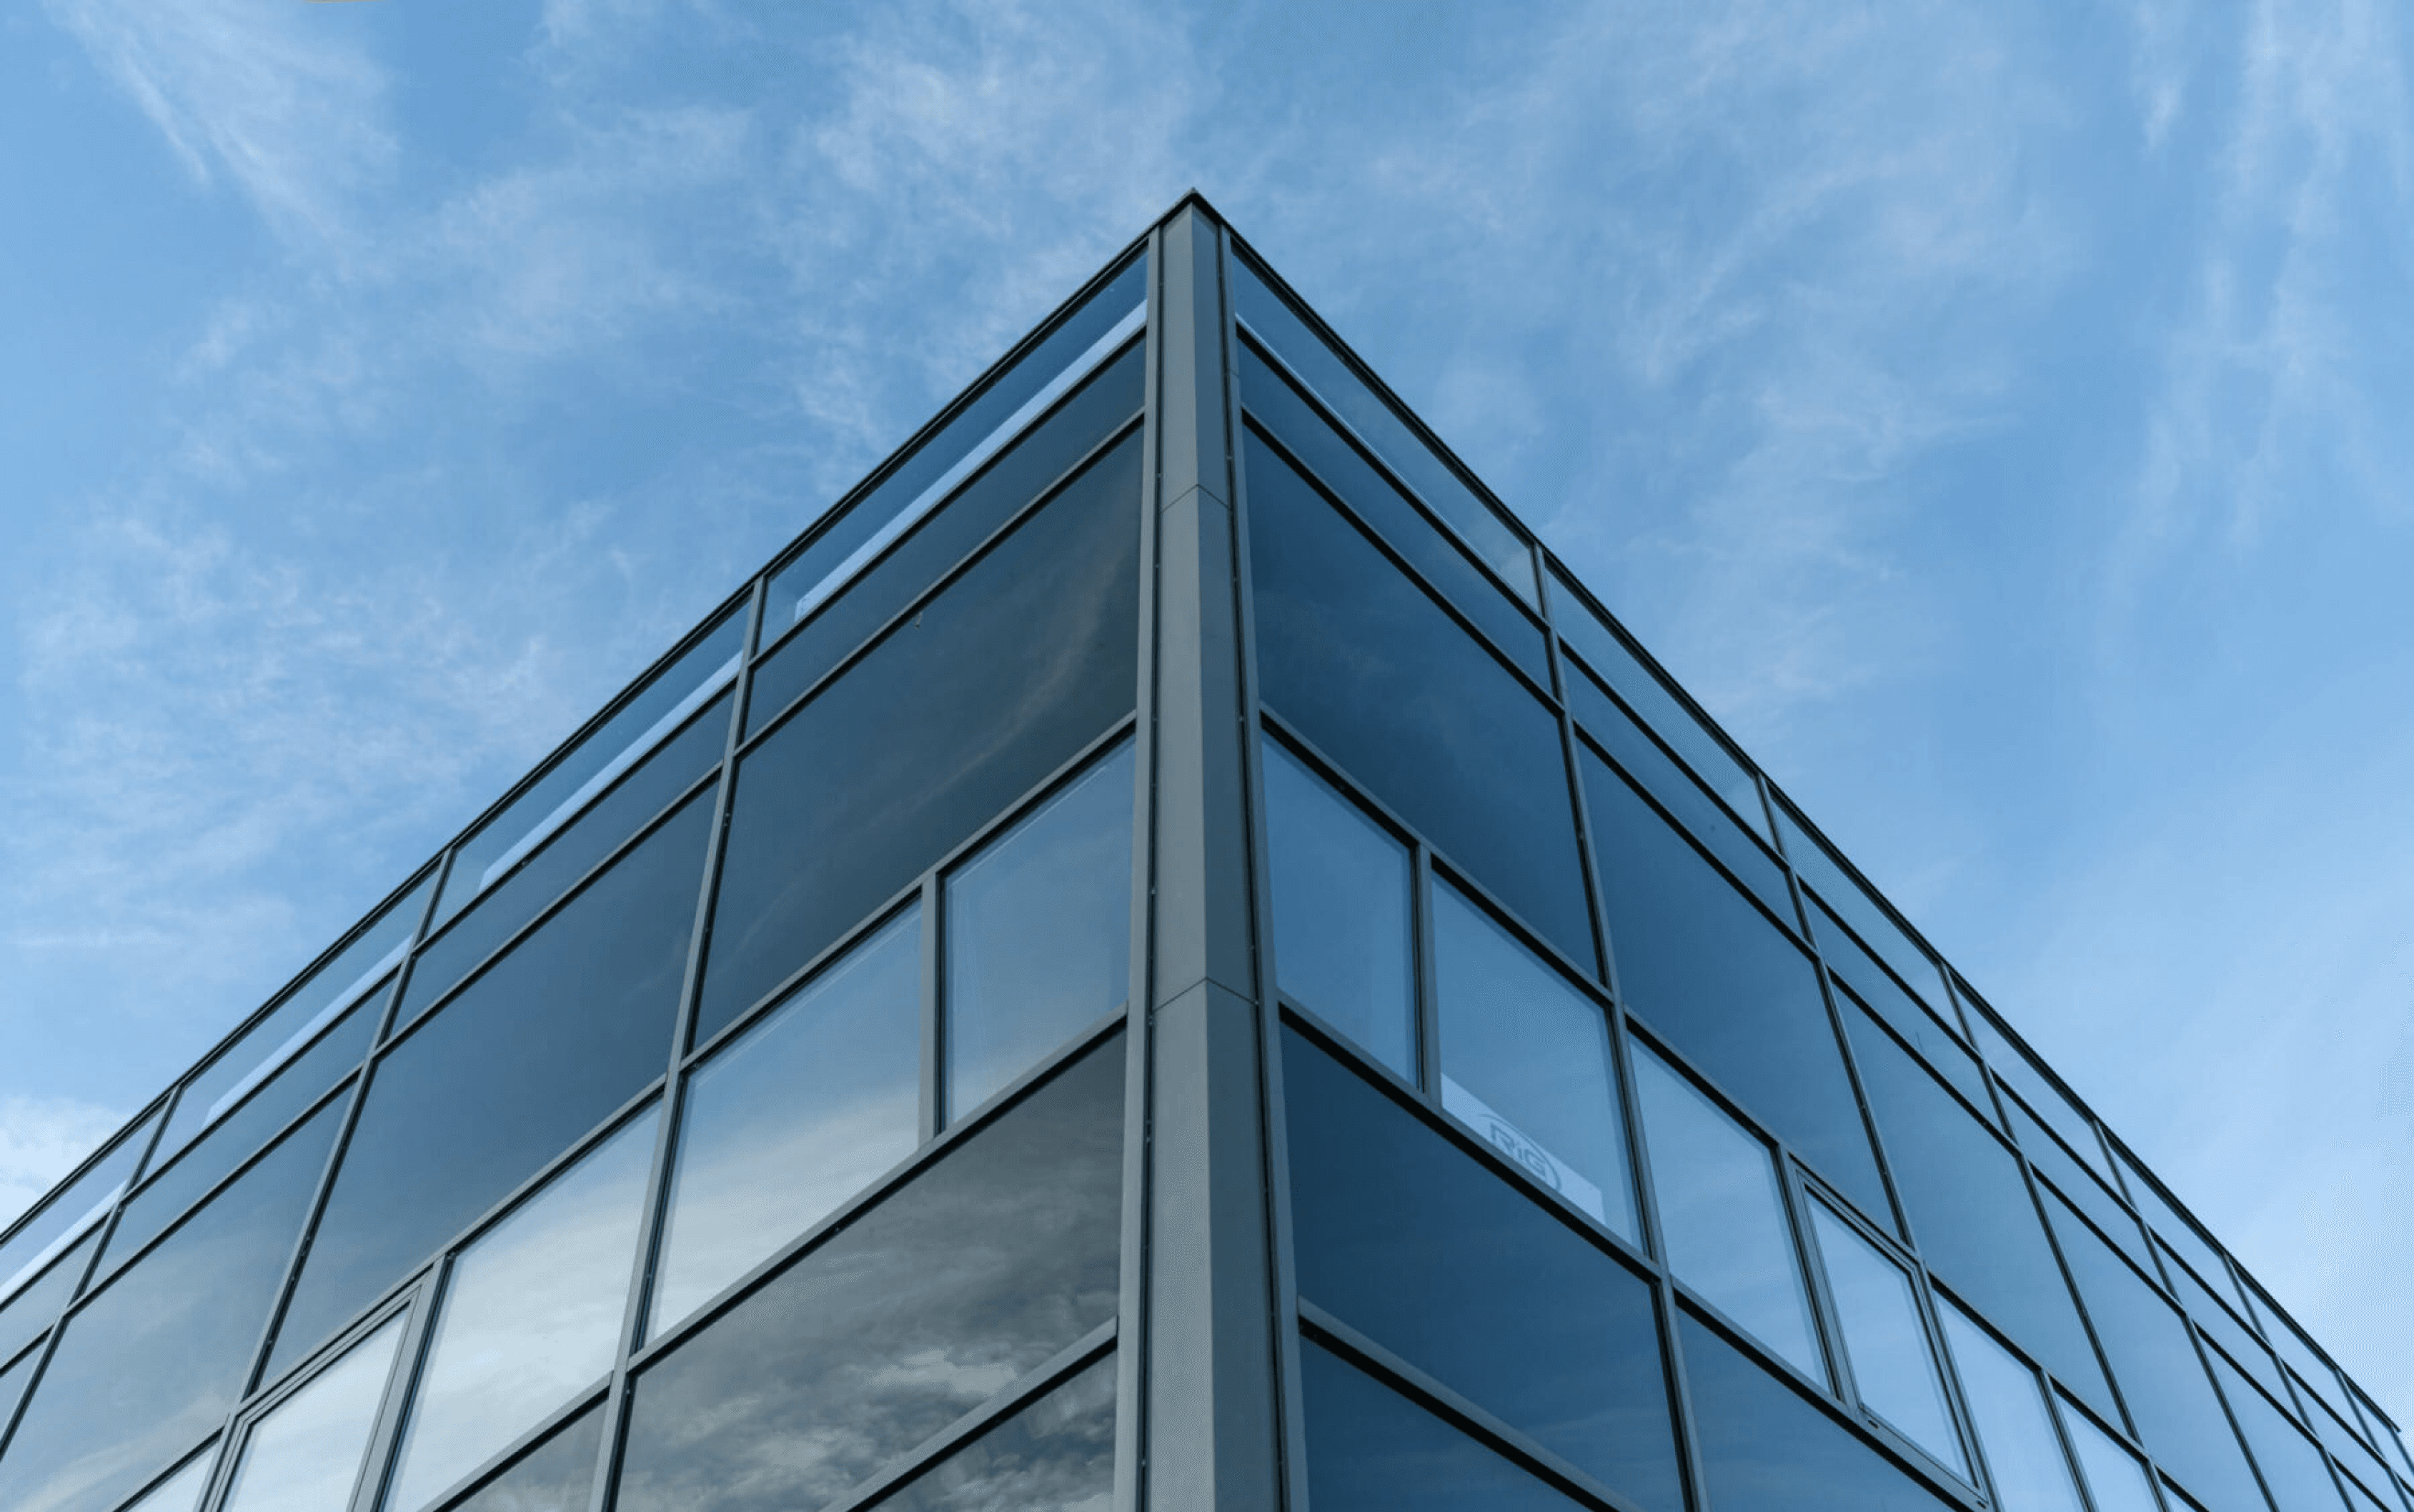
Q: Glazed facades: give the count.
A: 2